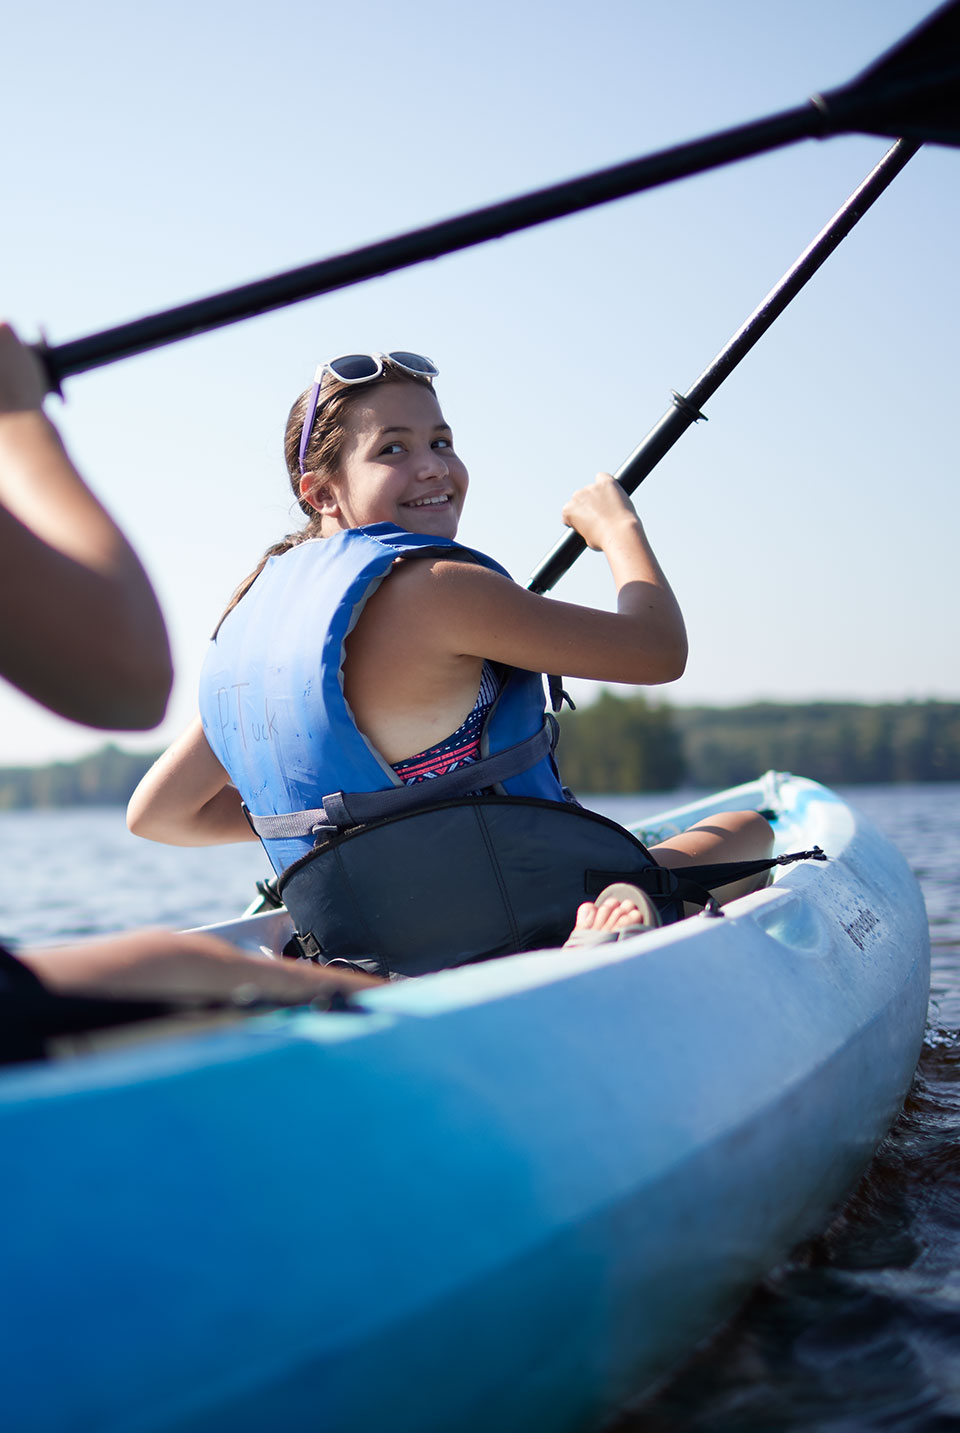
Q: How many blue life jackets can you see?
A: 1